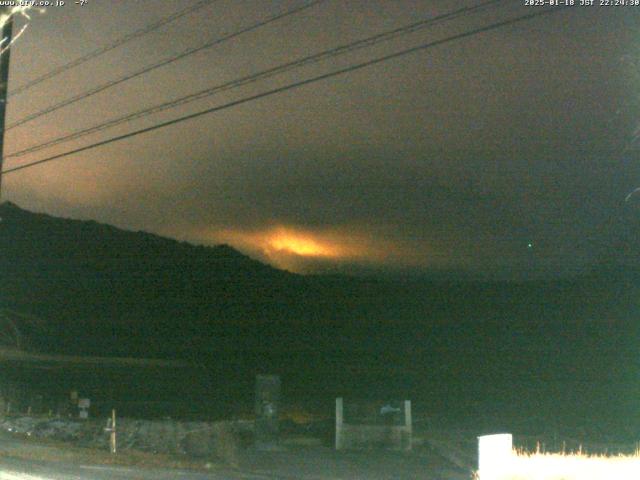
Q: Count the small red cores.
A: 0